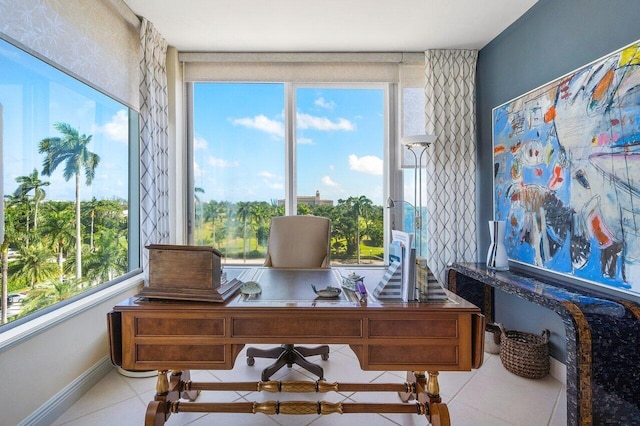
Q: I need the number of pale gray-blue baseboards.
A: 1